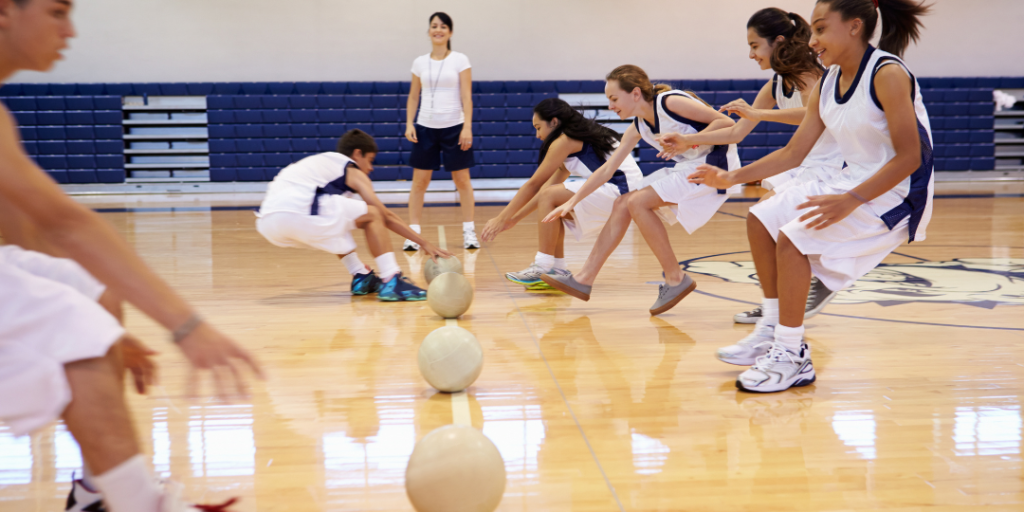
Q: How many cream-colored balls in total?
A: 4